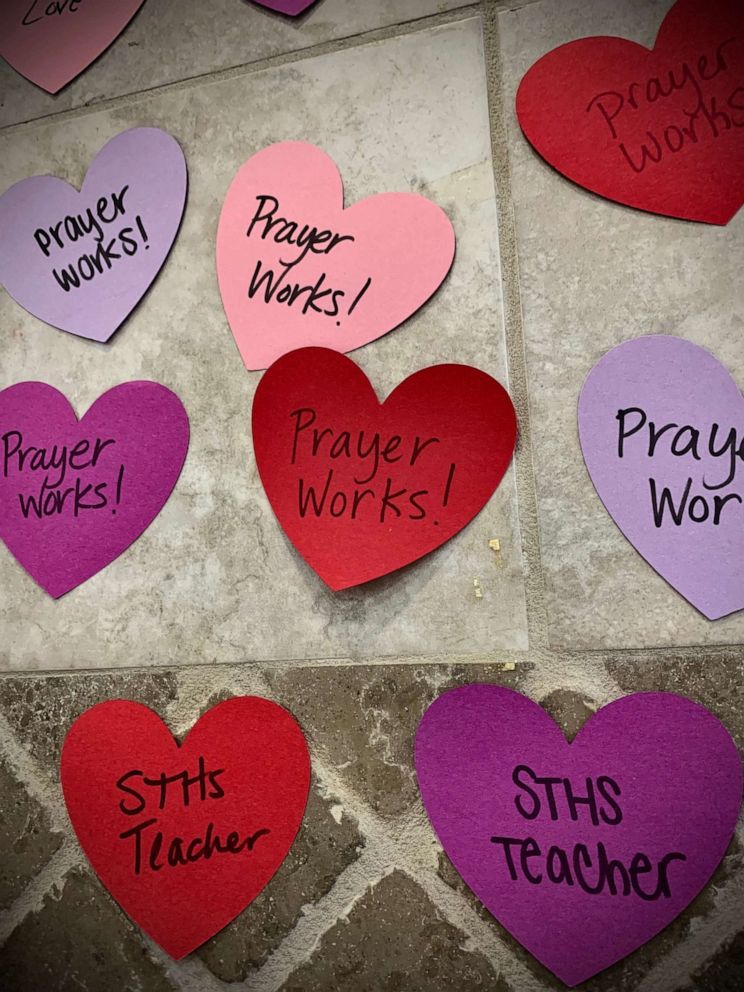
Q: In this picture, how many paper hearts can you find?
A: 10